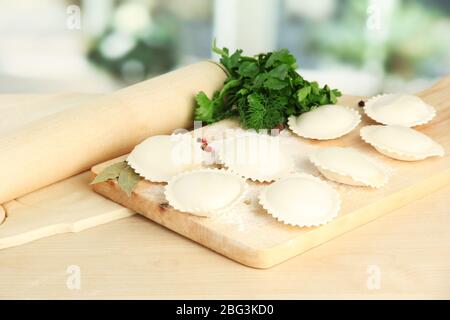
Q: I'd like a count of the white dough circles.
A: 8